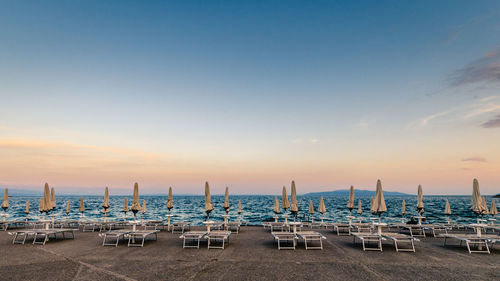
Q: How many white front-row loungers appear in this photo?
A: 12